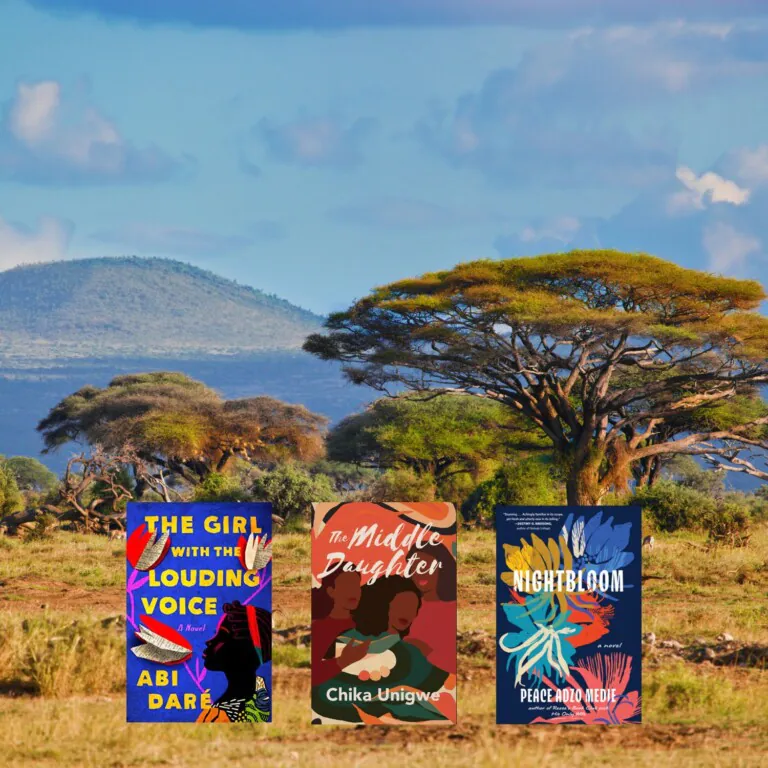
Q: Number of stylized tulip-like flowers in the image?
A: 3